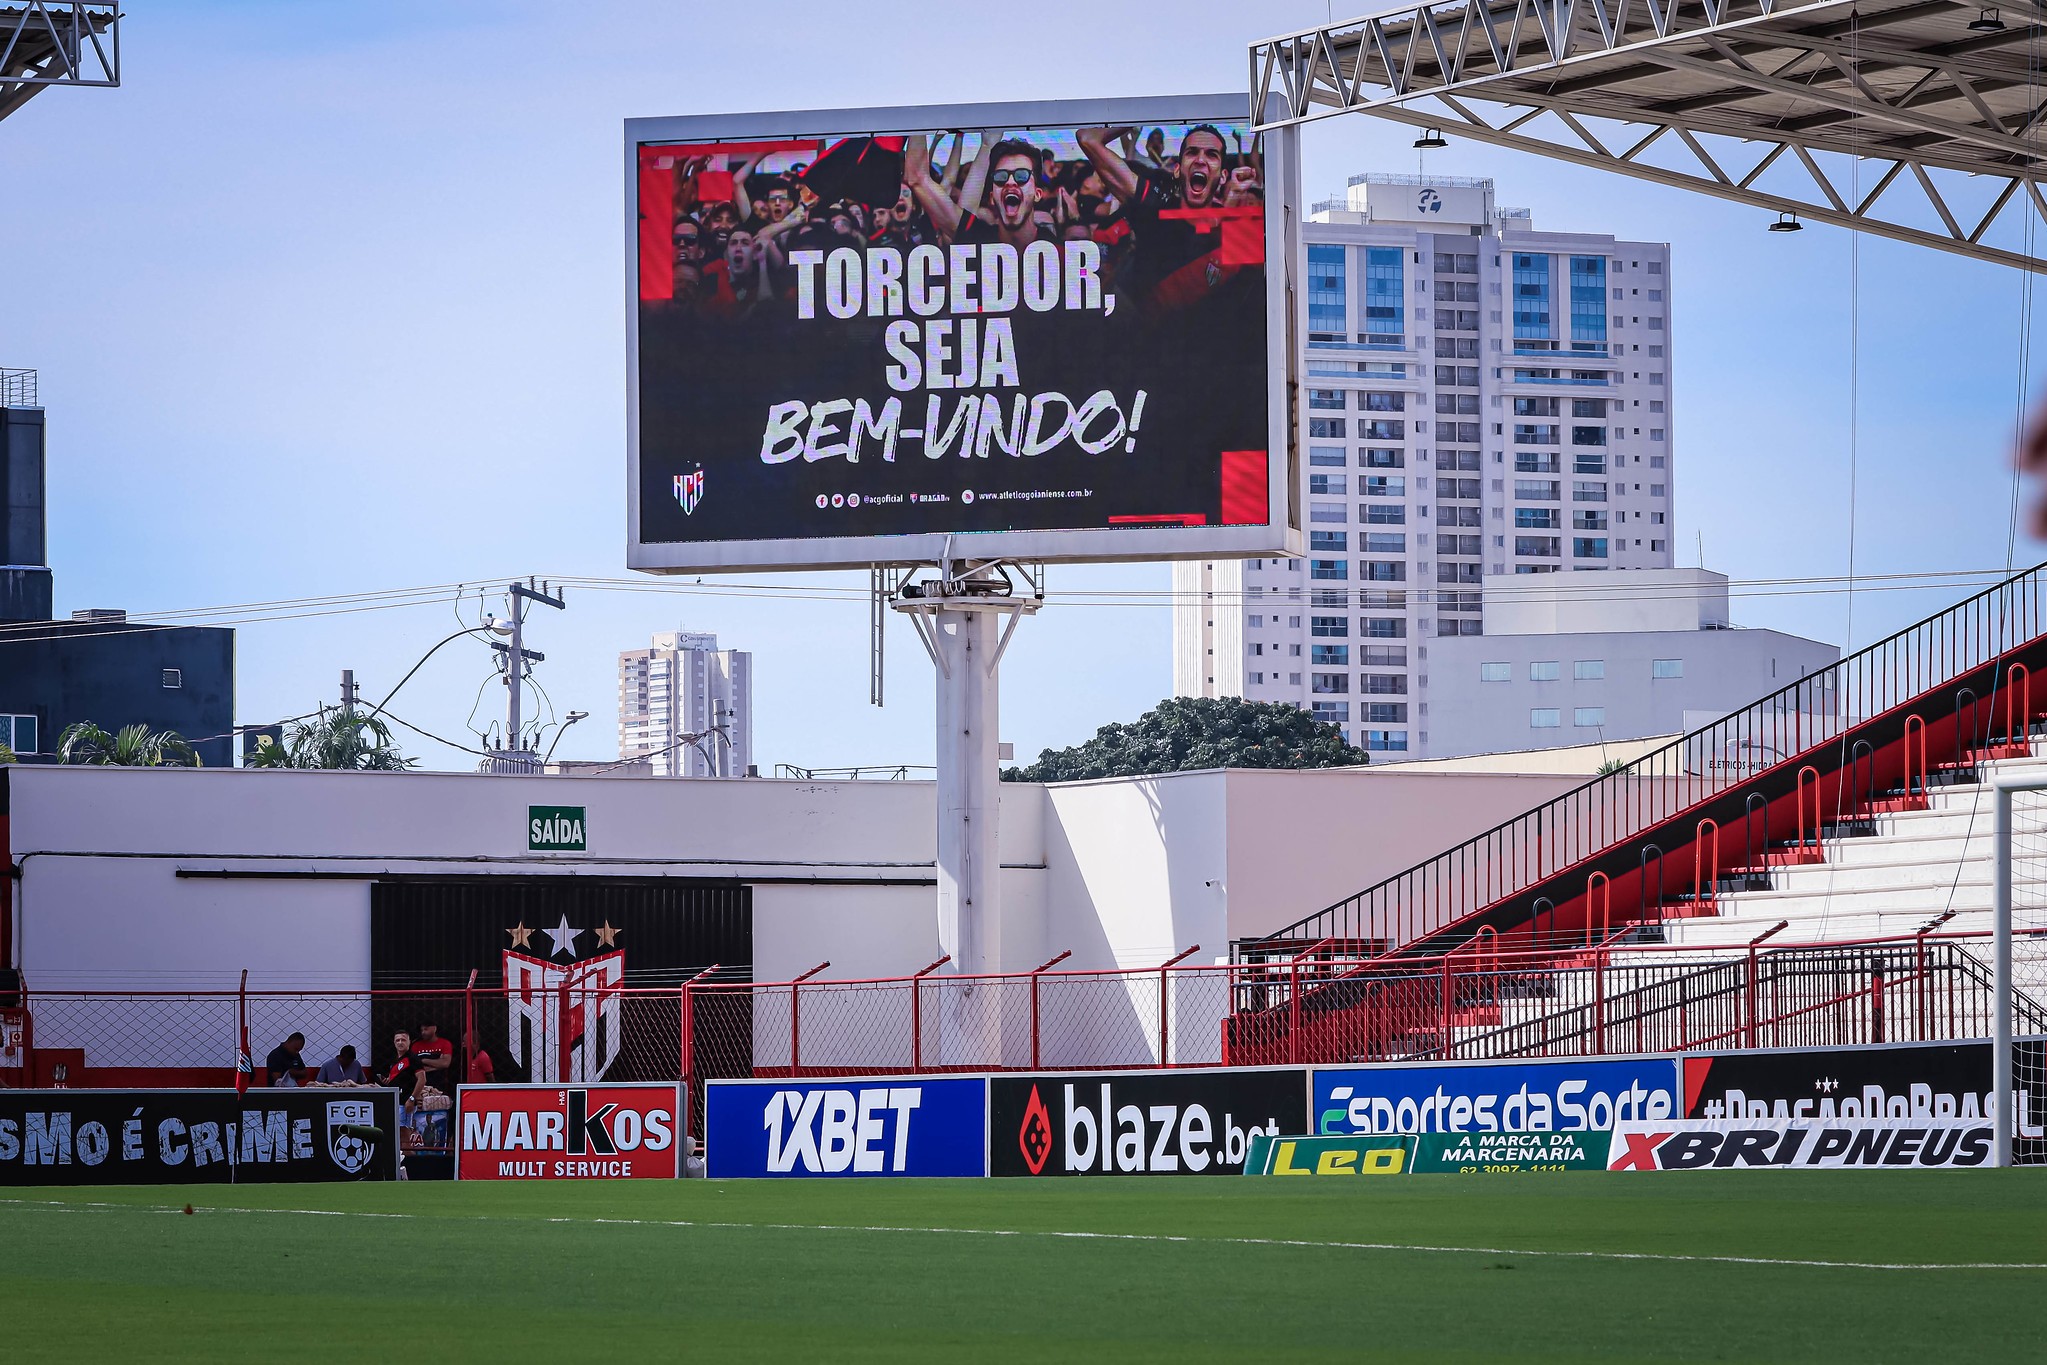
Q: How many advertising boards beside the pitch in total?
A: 8